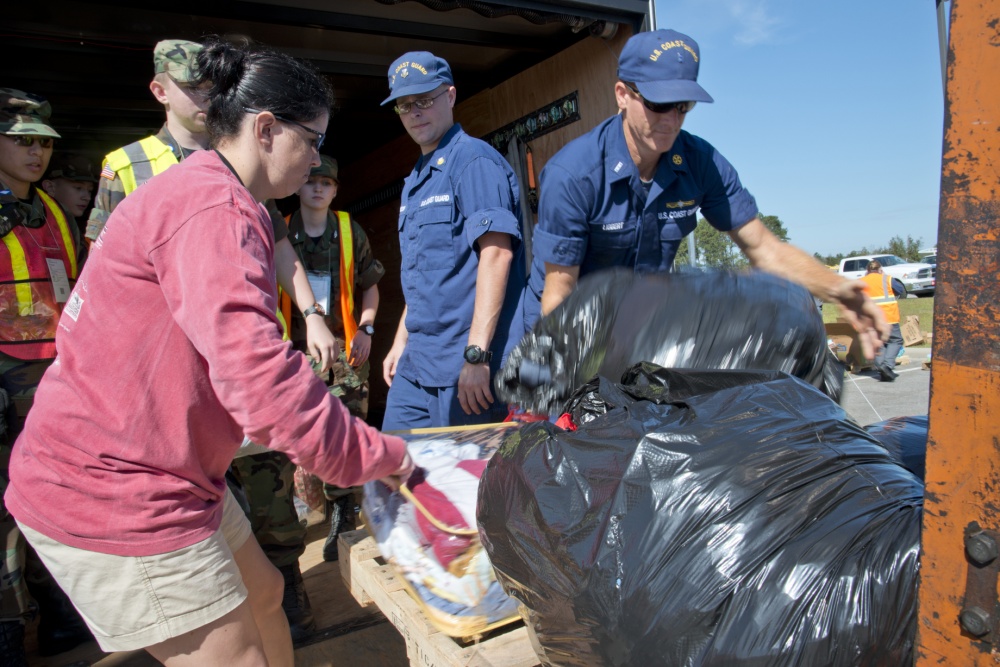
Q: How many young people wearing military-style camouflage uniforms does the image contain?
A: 4